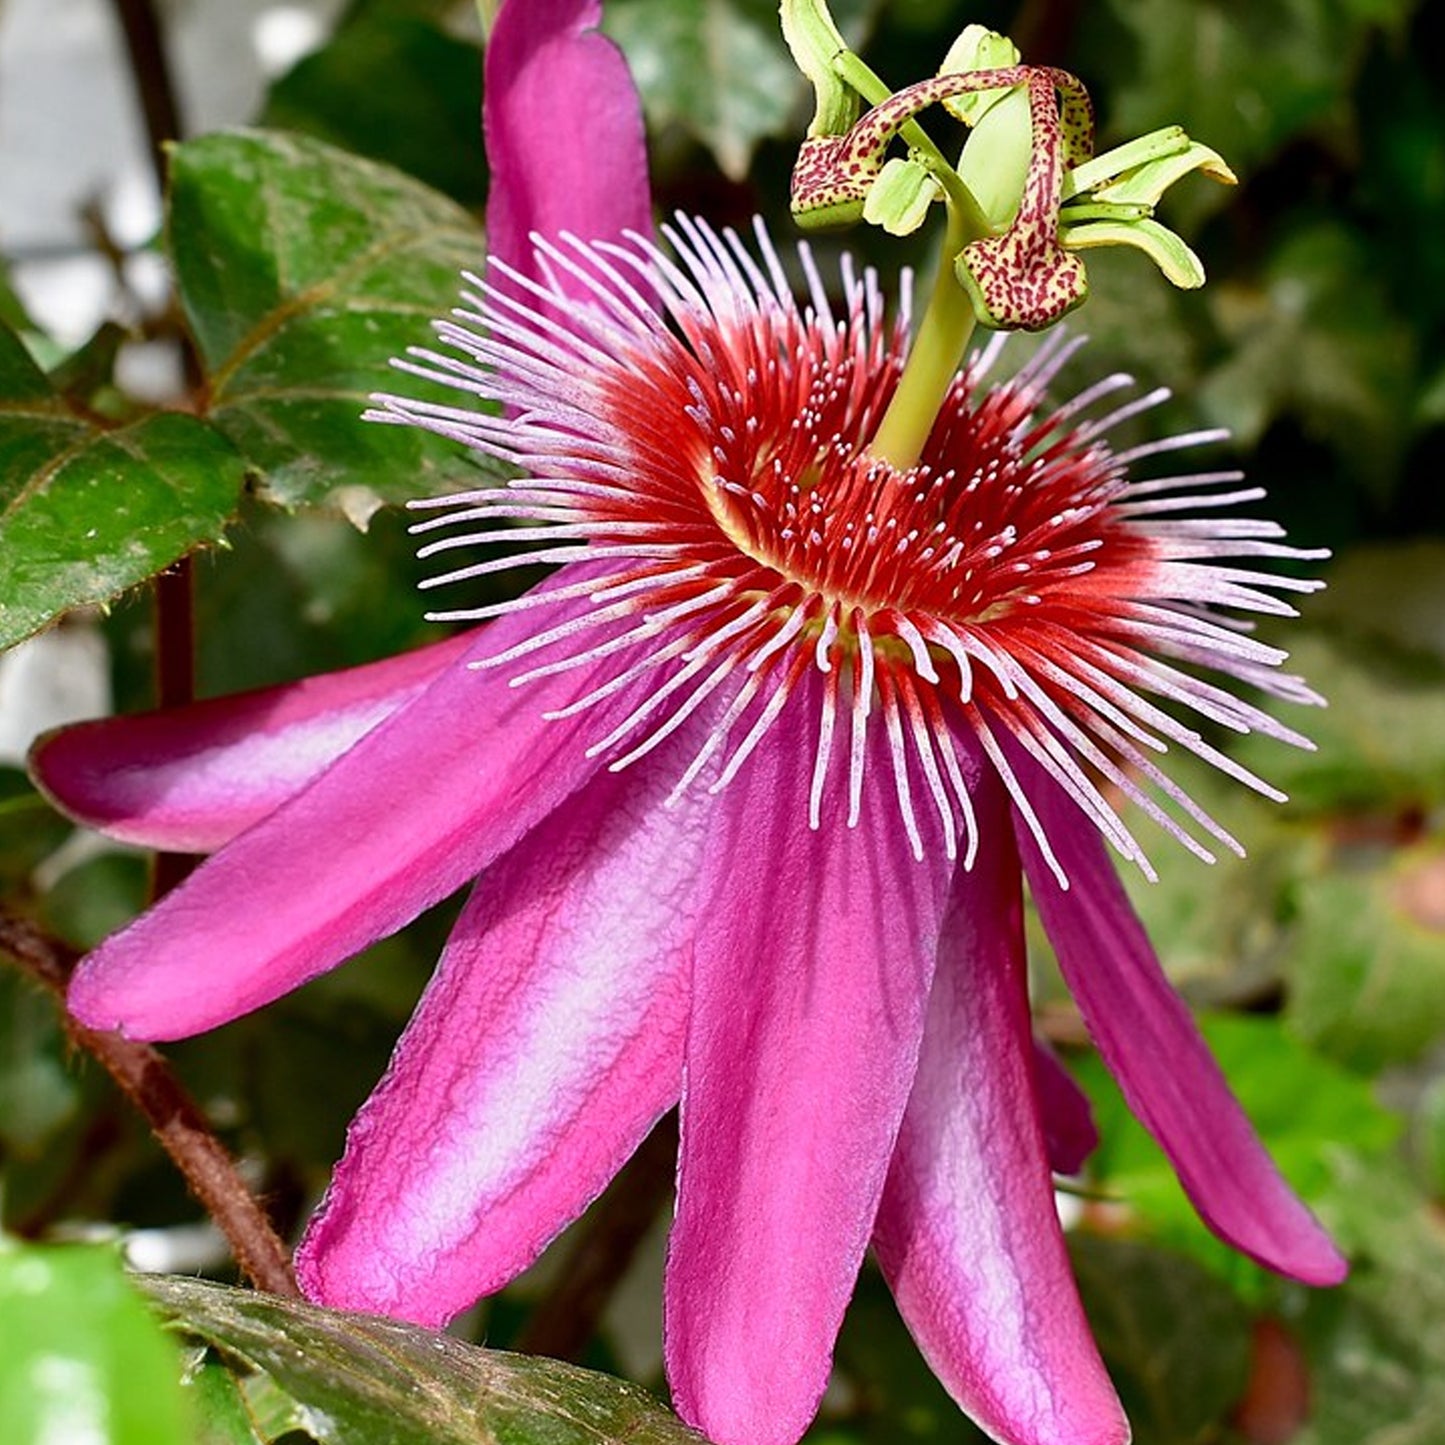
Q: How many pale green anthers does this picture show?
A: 5